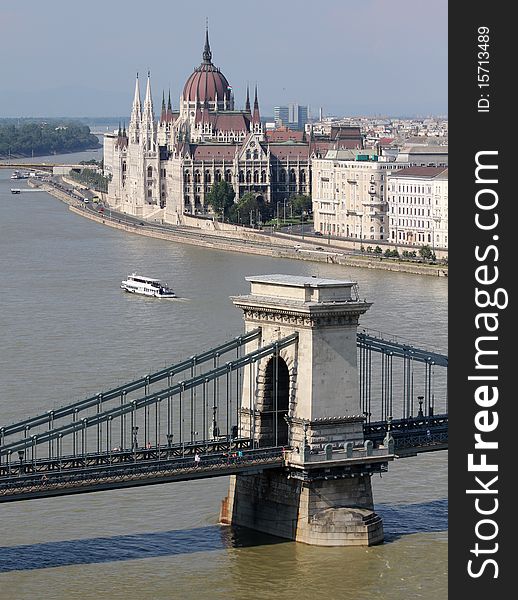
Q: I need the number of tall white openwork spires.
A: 2